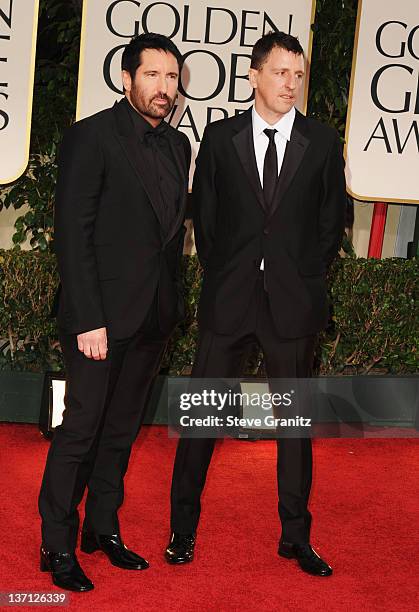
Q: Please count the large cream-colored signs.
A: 3